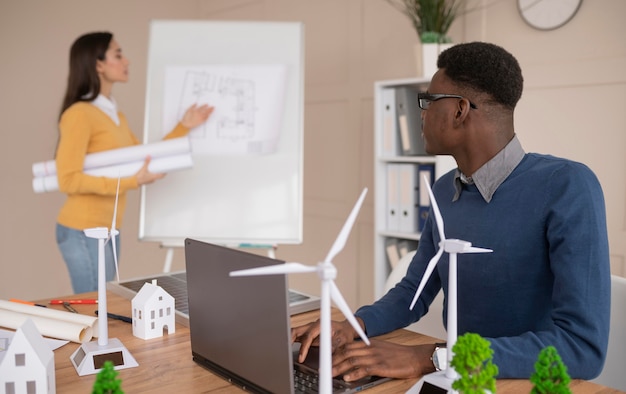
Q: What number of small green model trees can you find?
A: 3